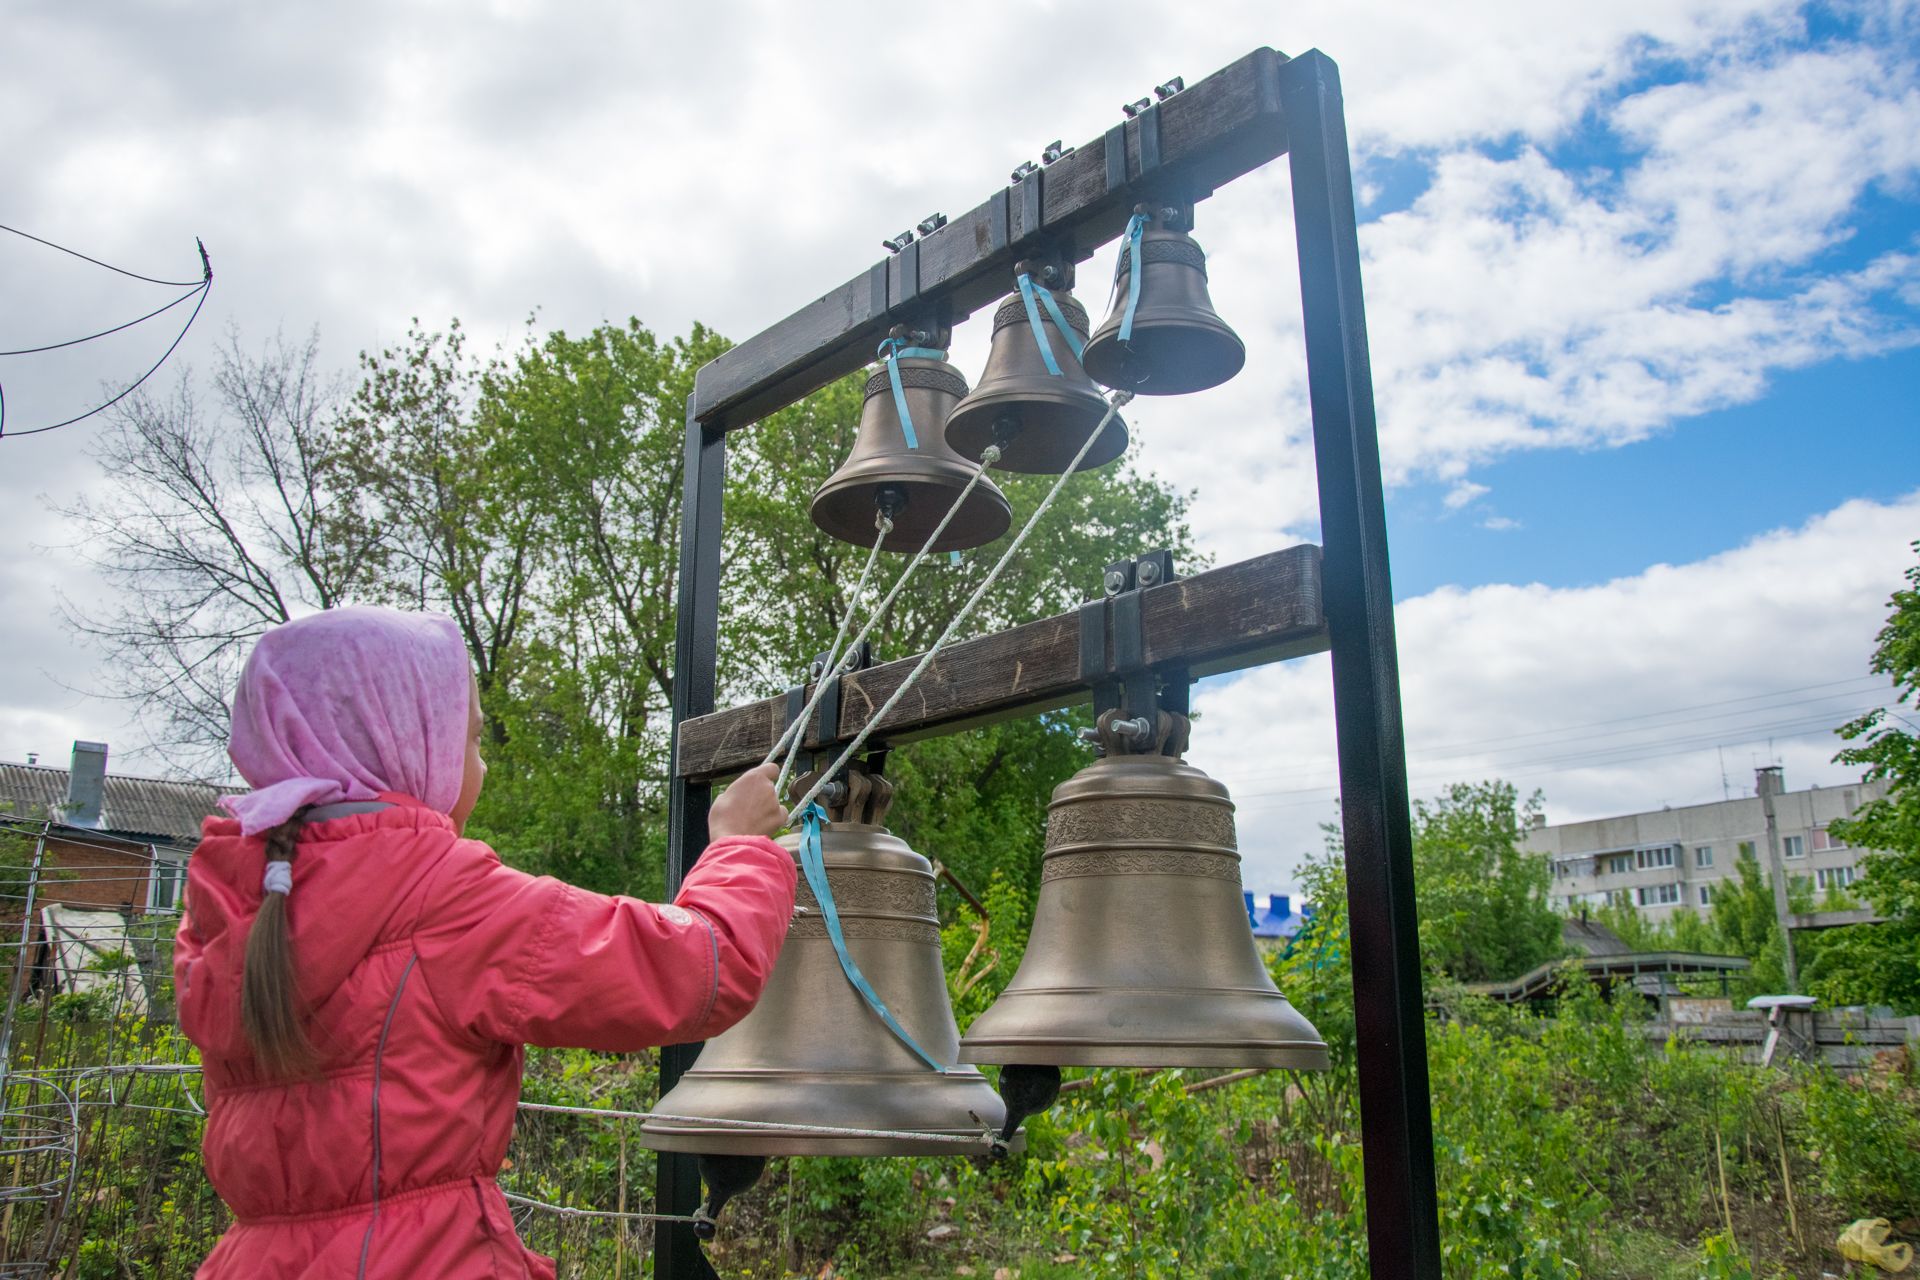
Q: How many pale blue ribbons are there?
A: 4